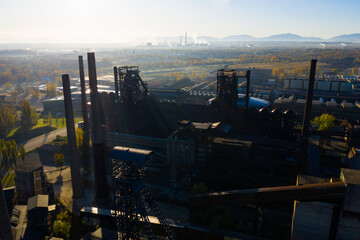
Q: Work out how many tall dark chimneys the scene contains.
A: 4